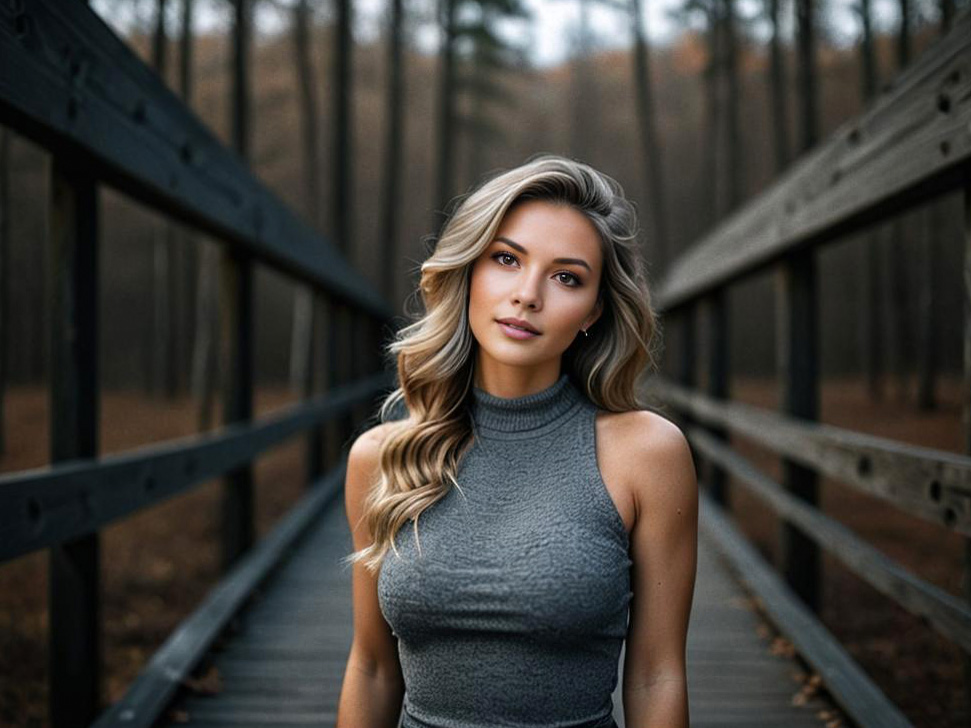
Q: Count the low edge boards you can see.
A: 2